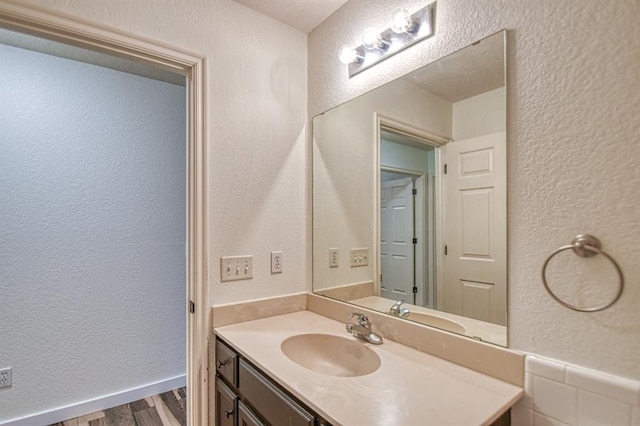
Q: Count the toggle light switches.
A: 3